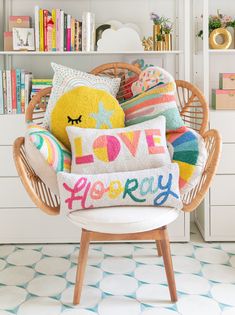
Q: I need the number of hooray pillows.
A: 1